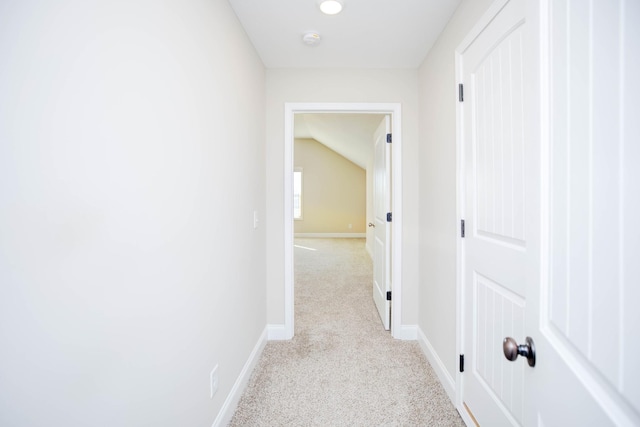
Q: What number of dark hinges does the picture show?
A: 6